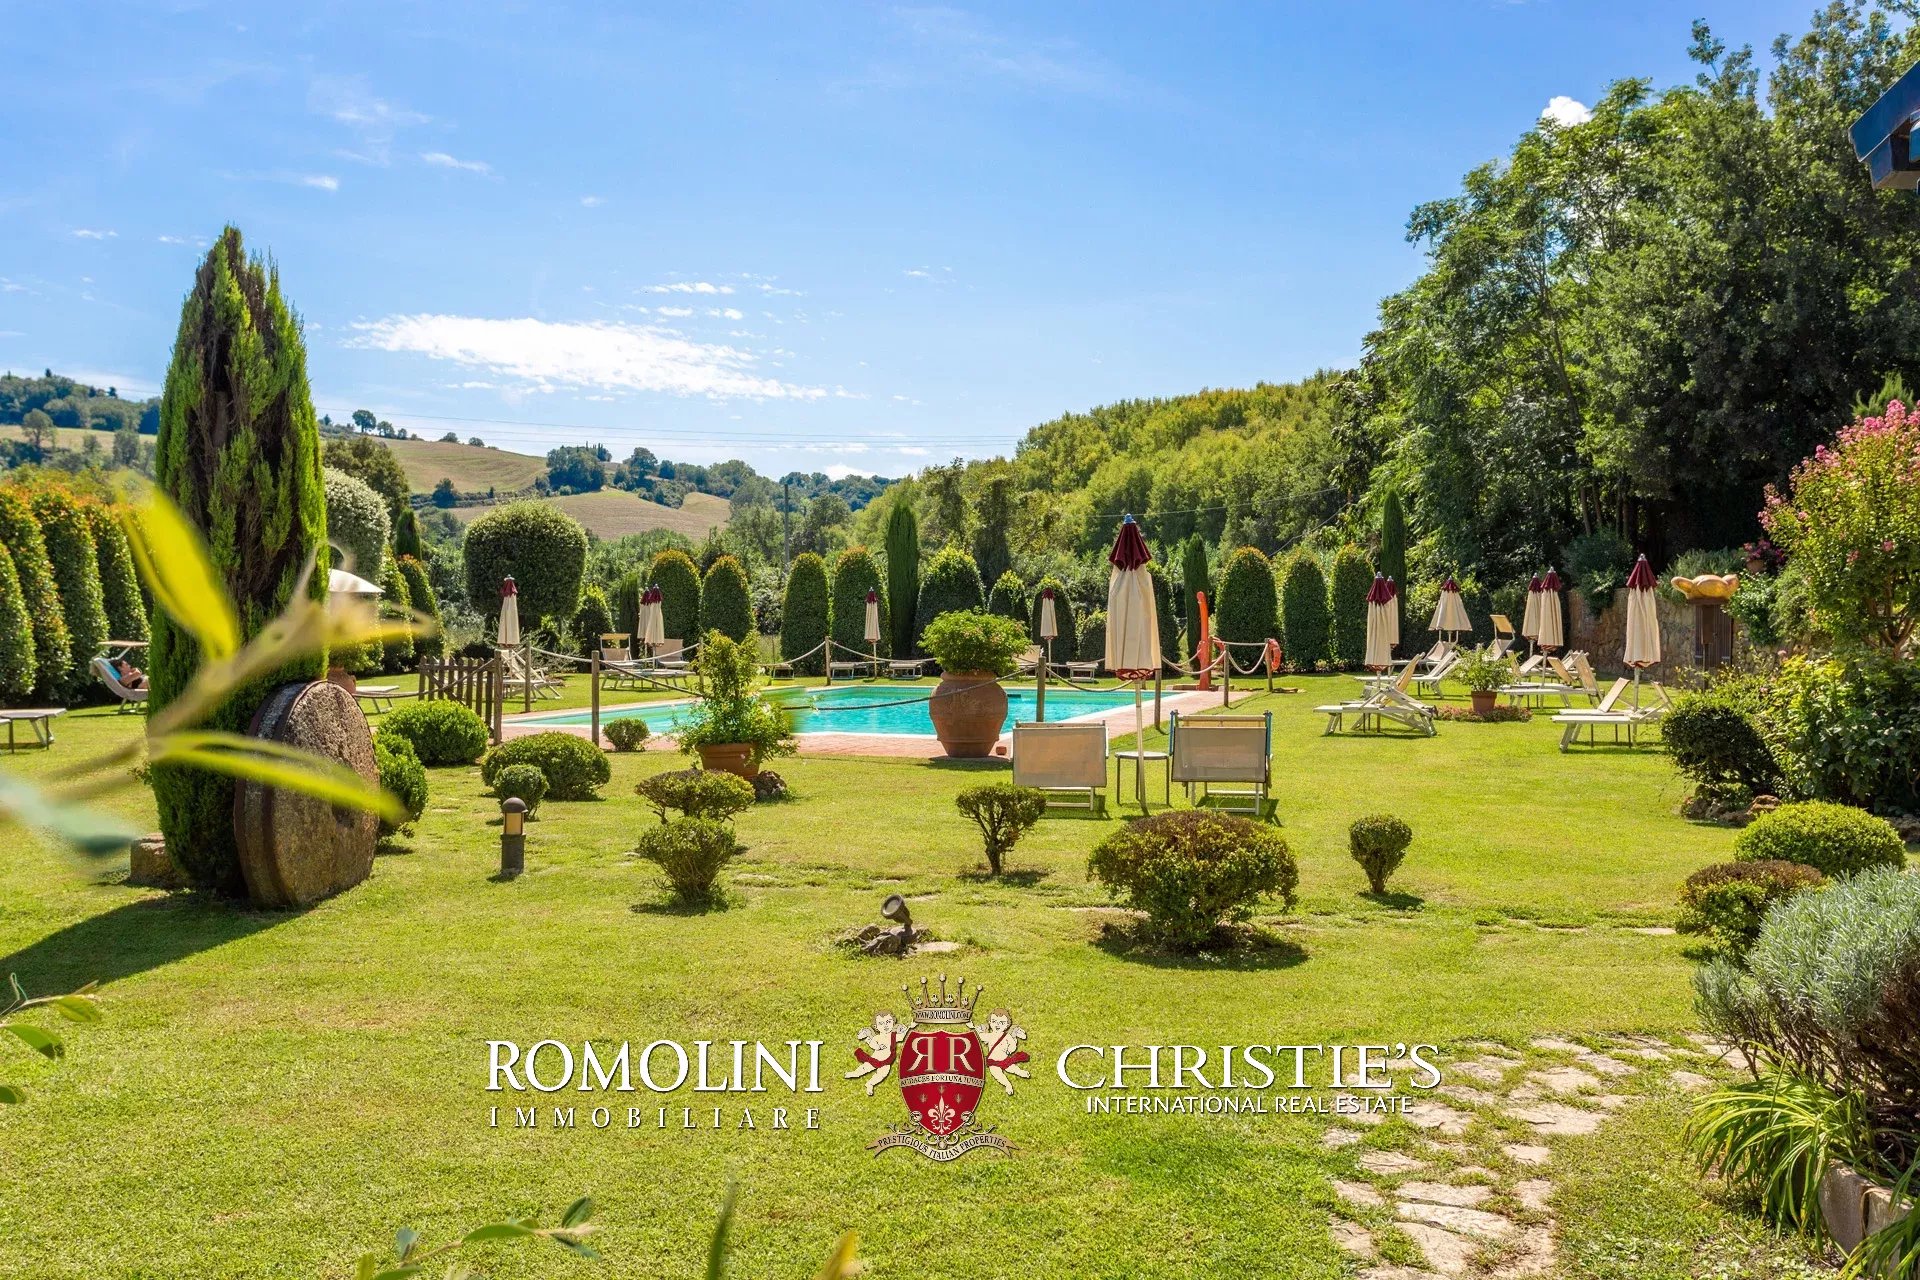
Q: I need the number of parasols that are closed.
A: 12